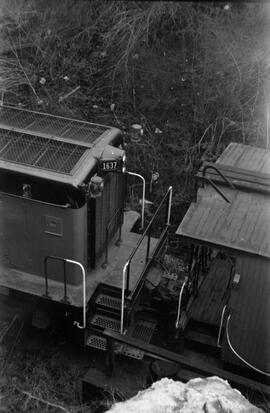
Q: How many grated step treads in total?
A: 3